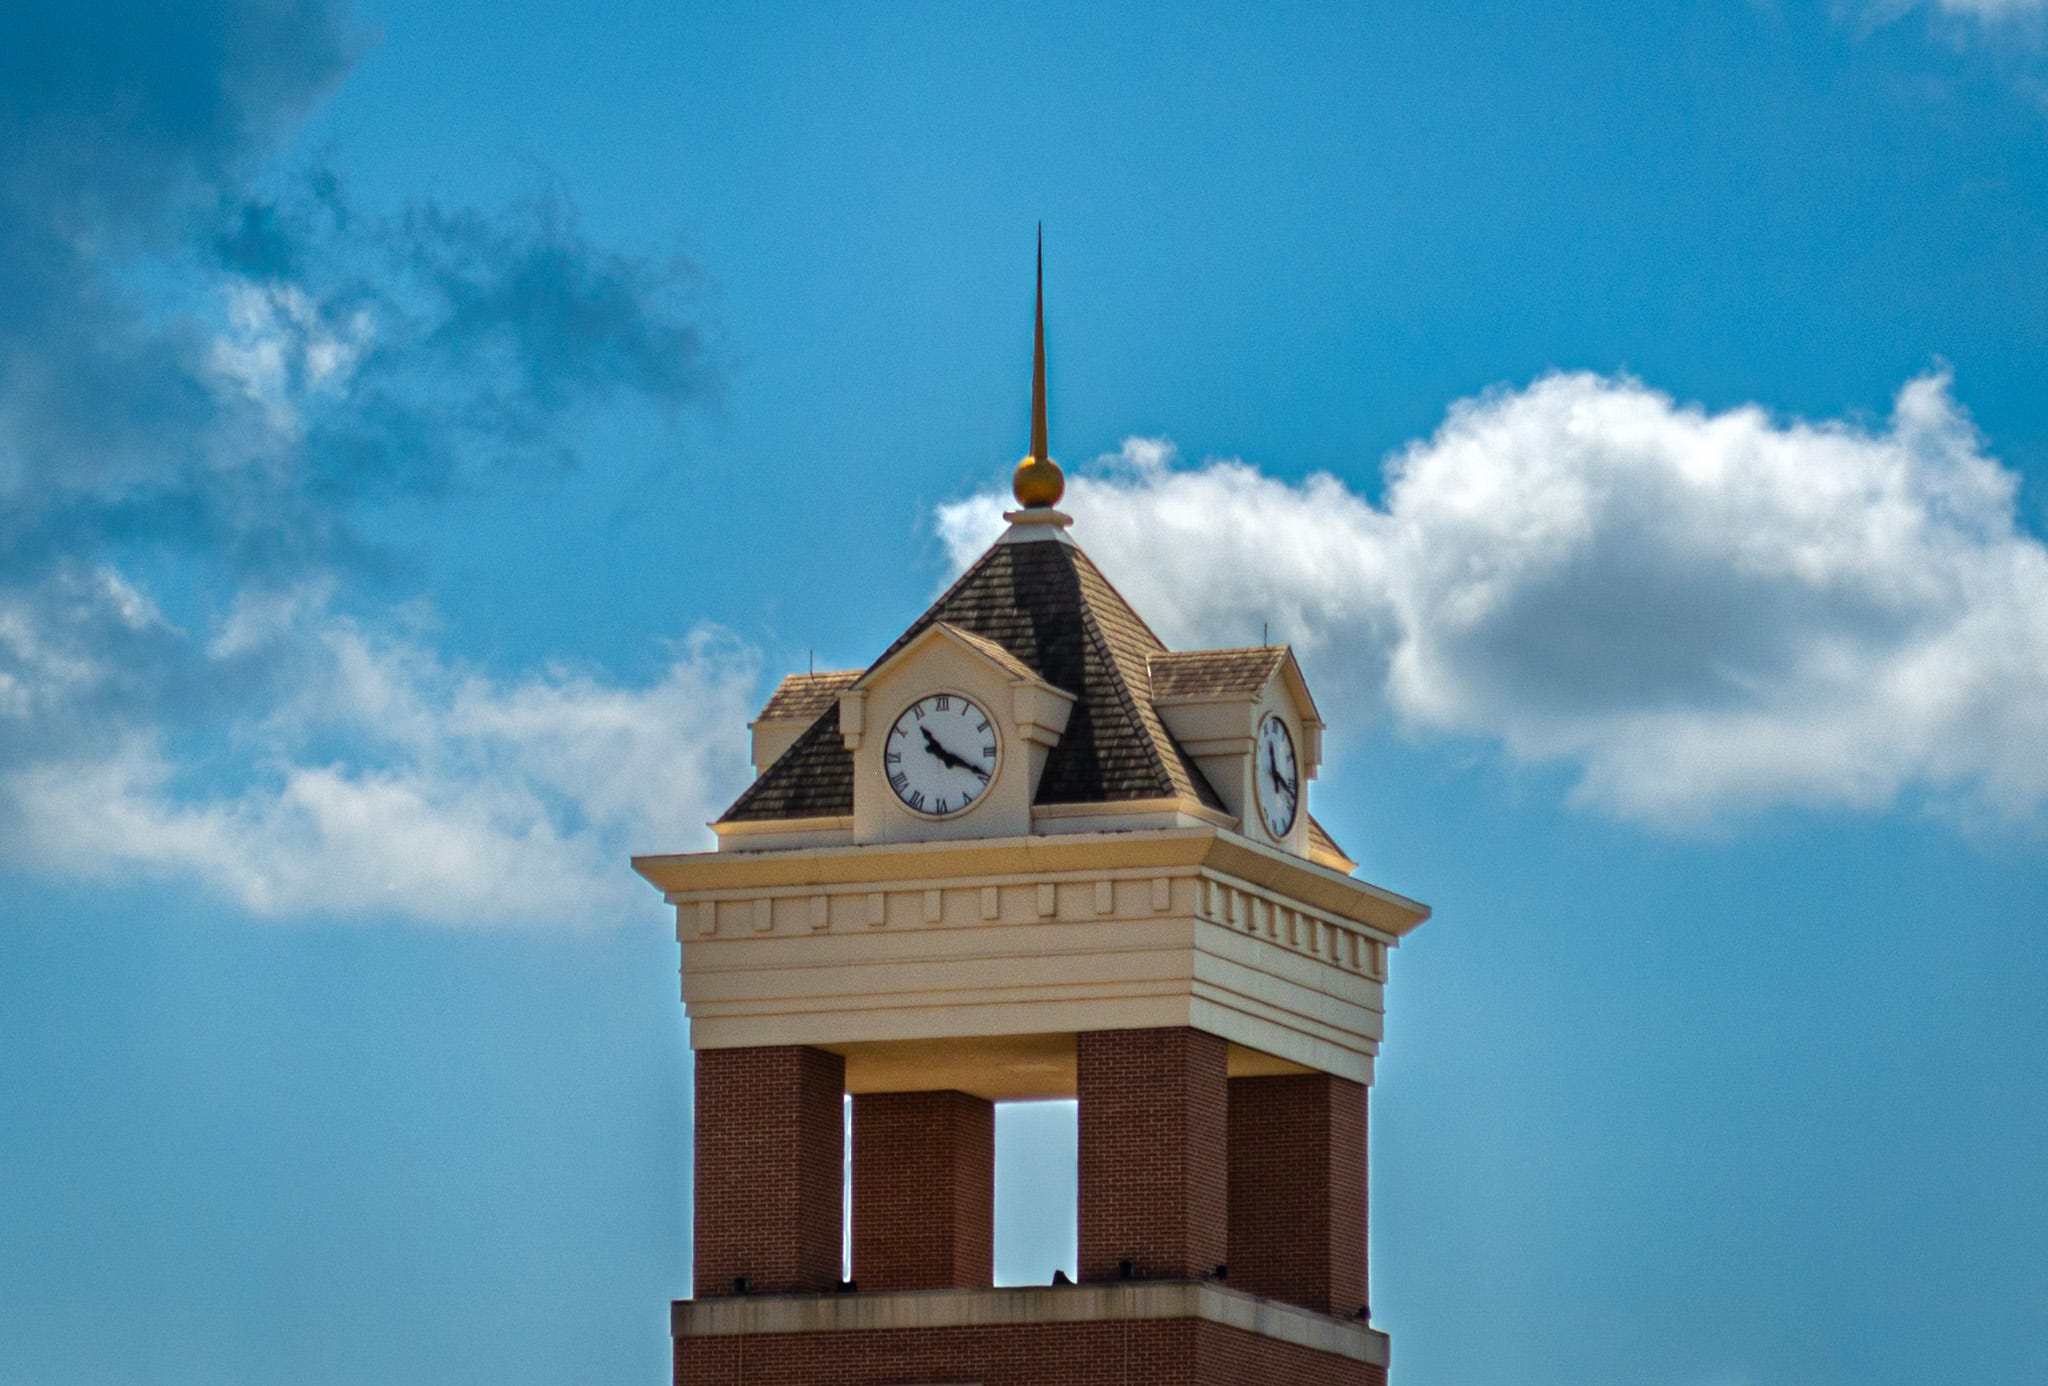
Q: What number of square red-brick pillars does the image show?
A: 4